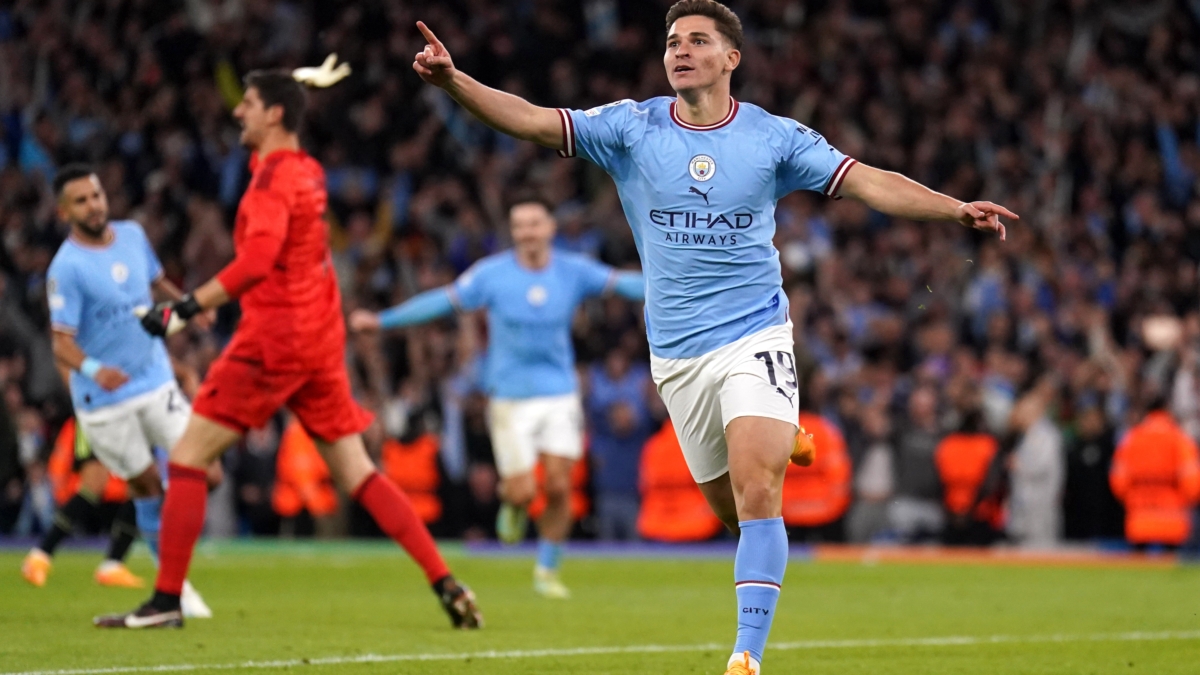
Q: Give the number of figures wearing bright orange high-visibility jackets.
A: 8